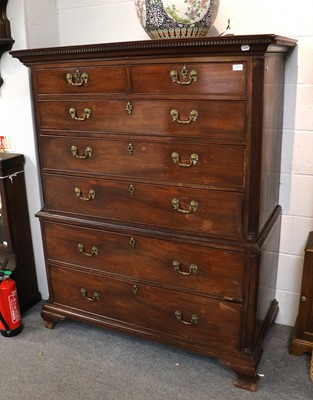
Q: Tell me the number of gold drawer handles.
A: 12